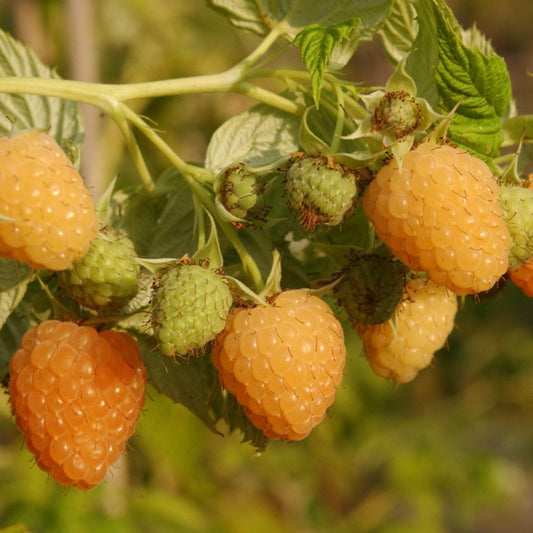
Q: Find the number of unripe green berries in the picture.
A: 7